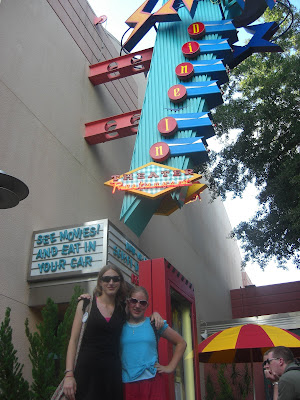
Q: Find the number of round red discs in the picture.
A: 6